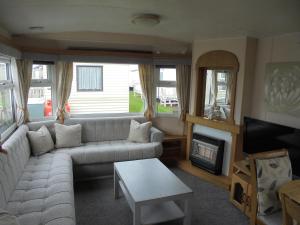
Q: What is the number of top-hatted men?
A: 0